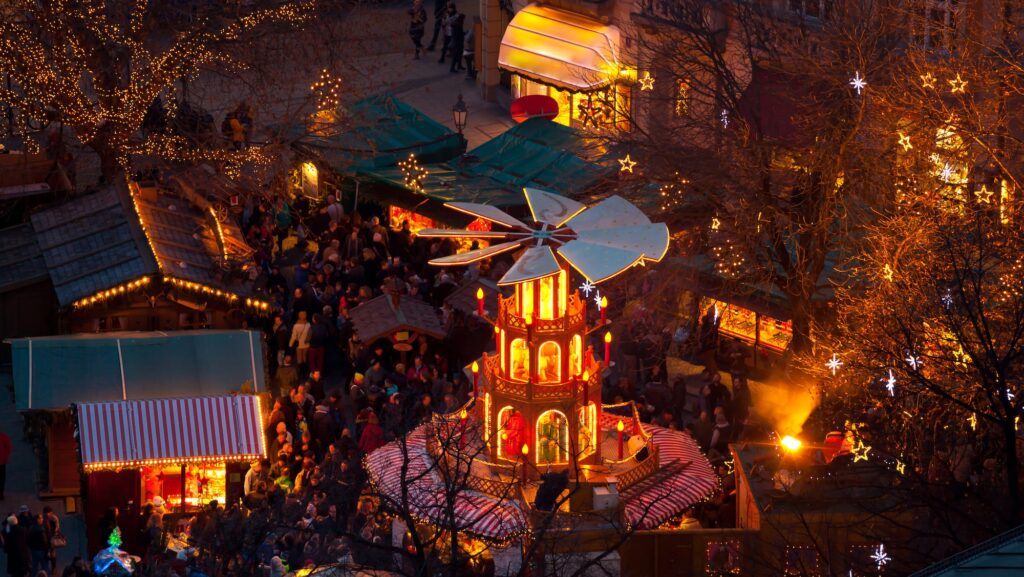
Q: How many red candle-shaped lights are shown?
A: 10